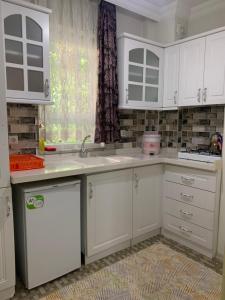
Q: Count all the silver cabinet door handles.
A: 8